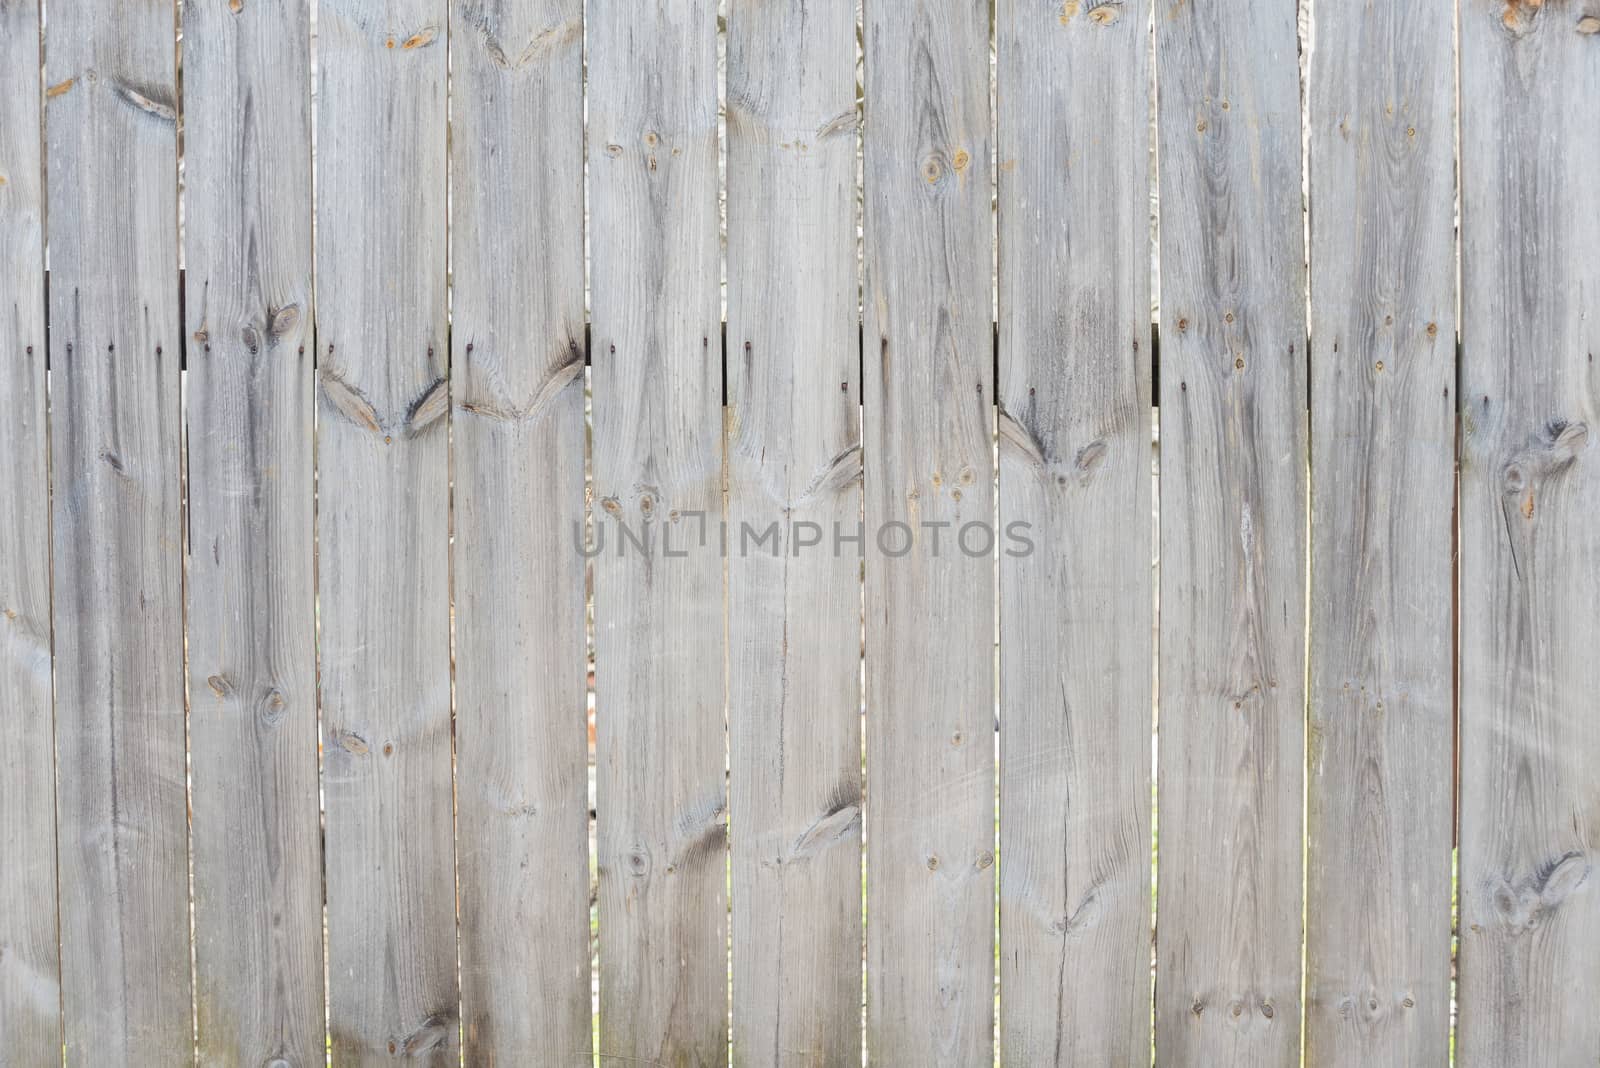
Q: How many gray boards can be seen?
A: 12